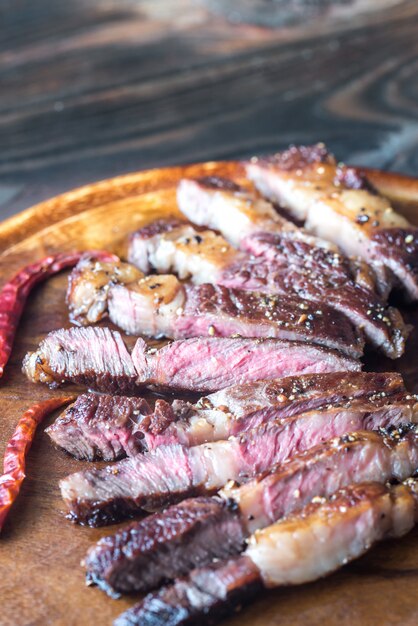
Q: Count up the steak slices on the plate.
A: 9